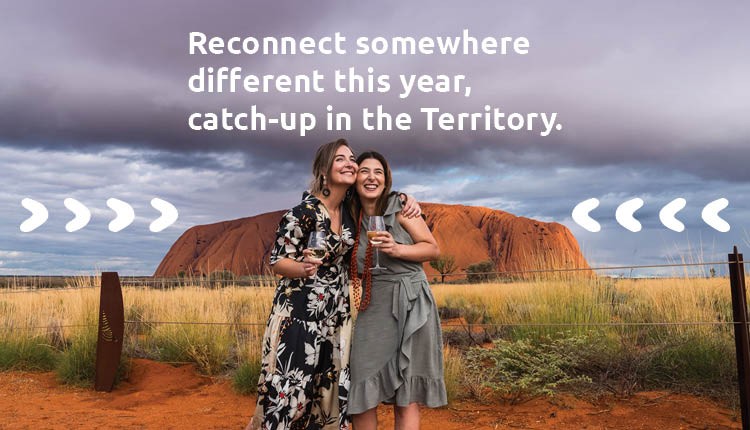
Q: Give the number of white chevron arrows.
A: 8